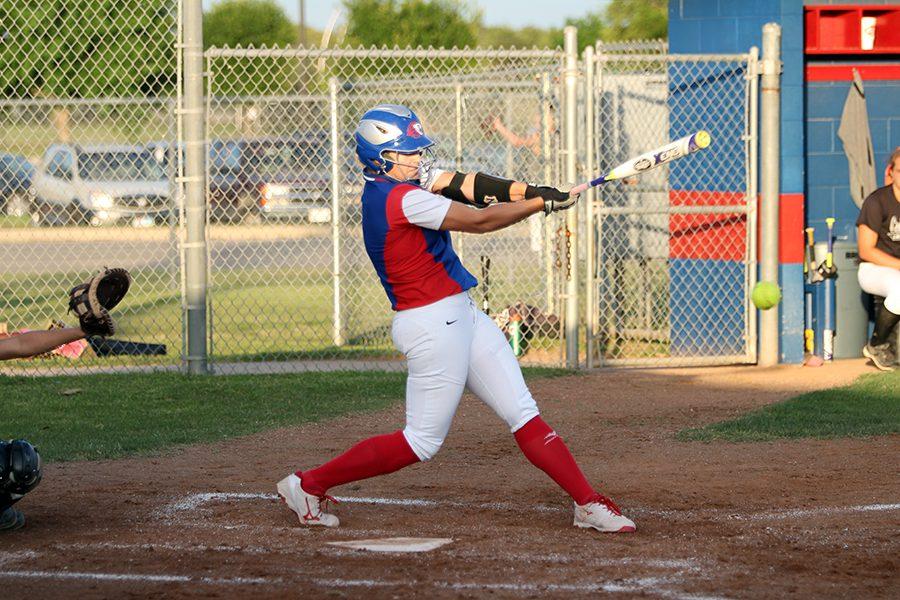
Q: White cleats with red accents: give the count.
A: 2